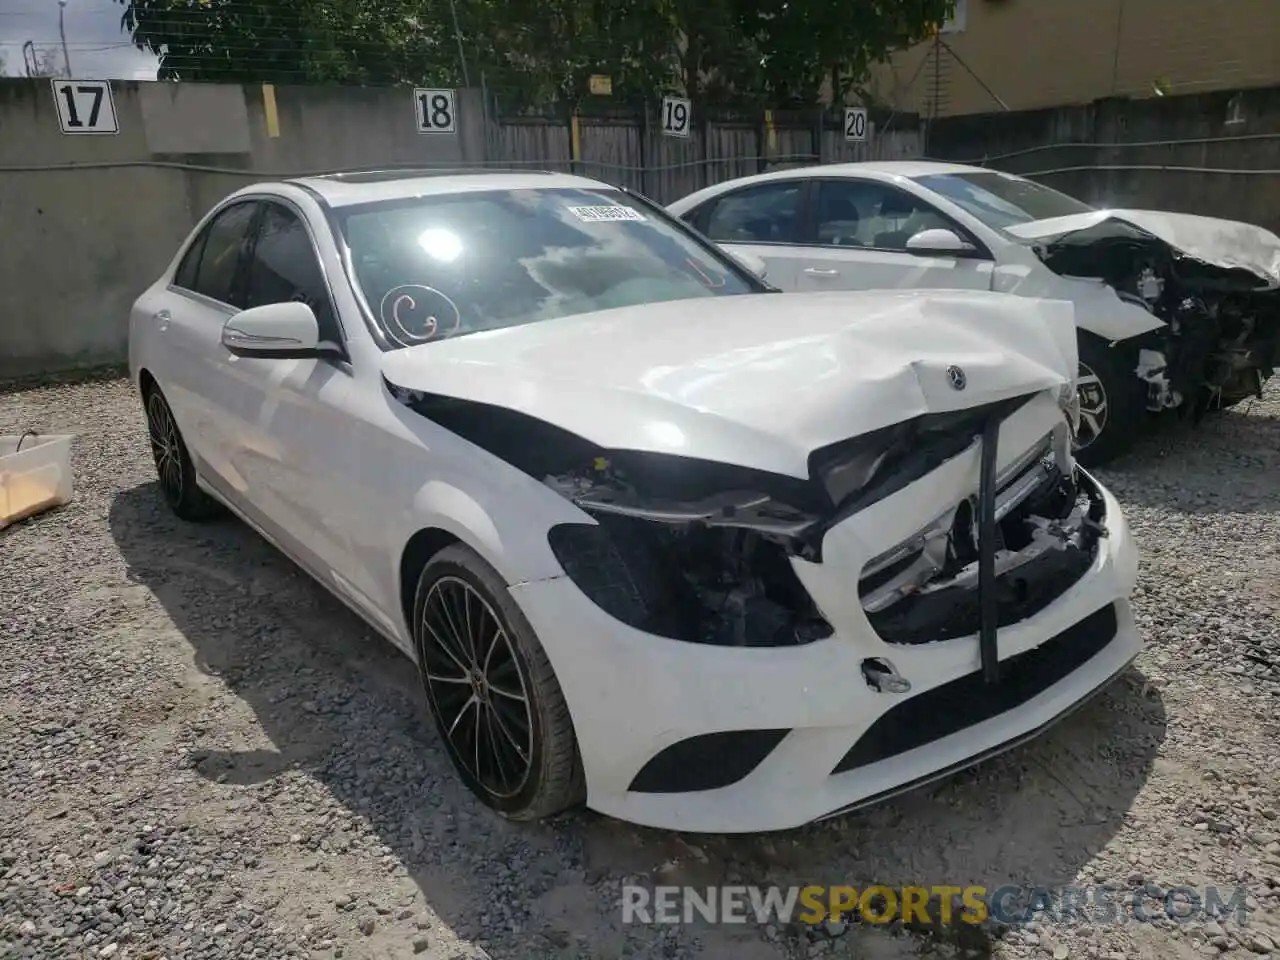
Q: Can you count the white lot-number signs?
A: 4